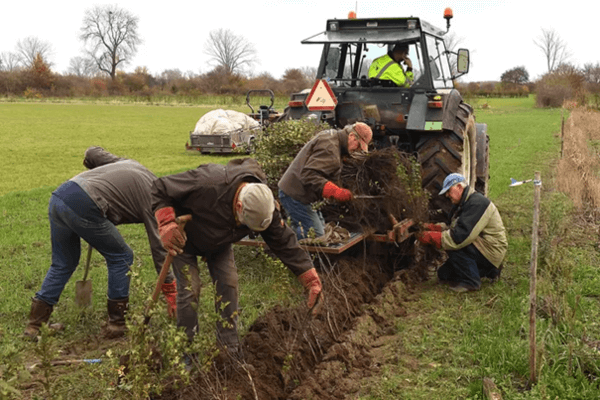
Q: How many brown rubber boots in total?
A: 2